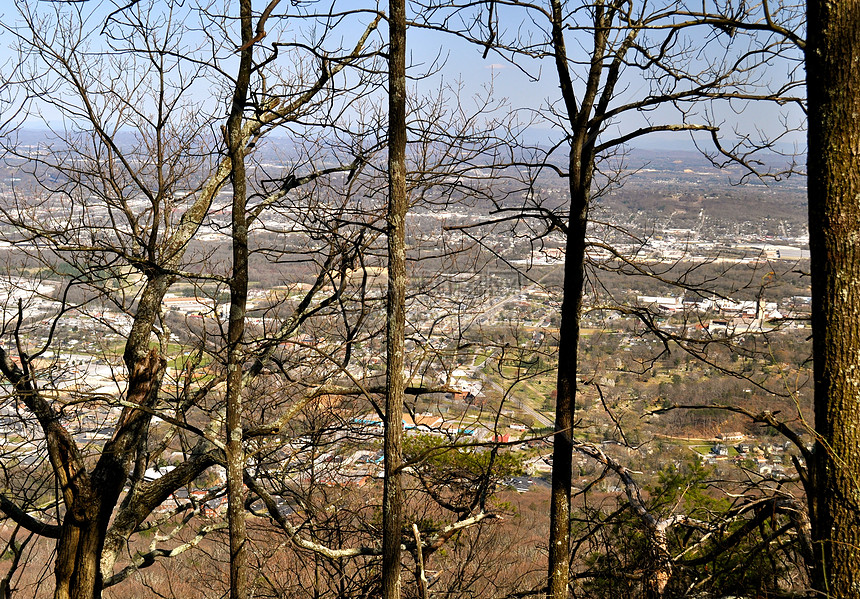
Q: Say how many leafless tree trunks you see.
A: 5